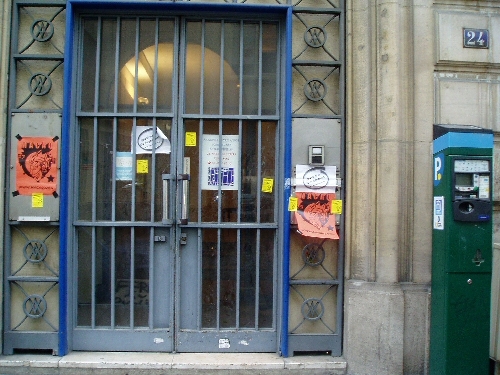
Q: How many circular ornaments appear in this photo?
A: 8